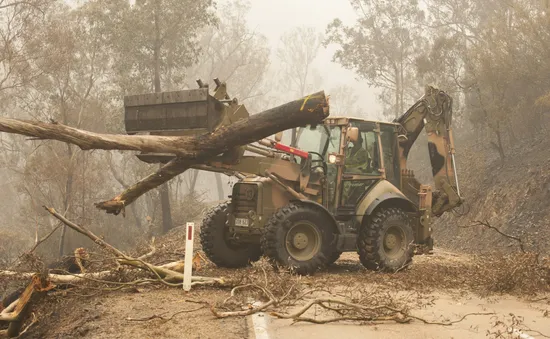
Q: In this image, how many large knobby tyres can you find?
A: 3